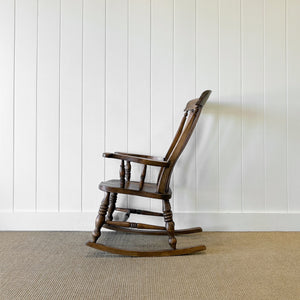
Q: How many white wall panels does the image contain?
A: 14